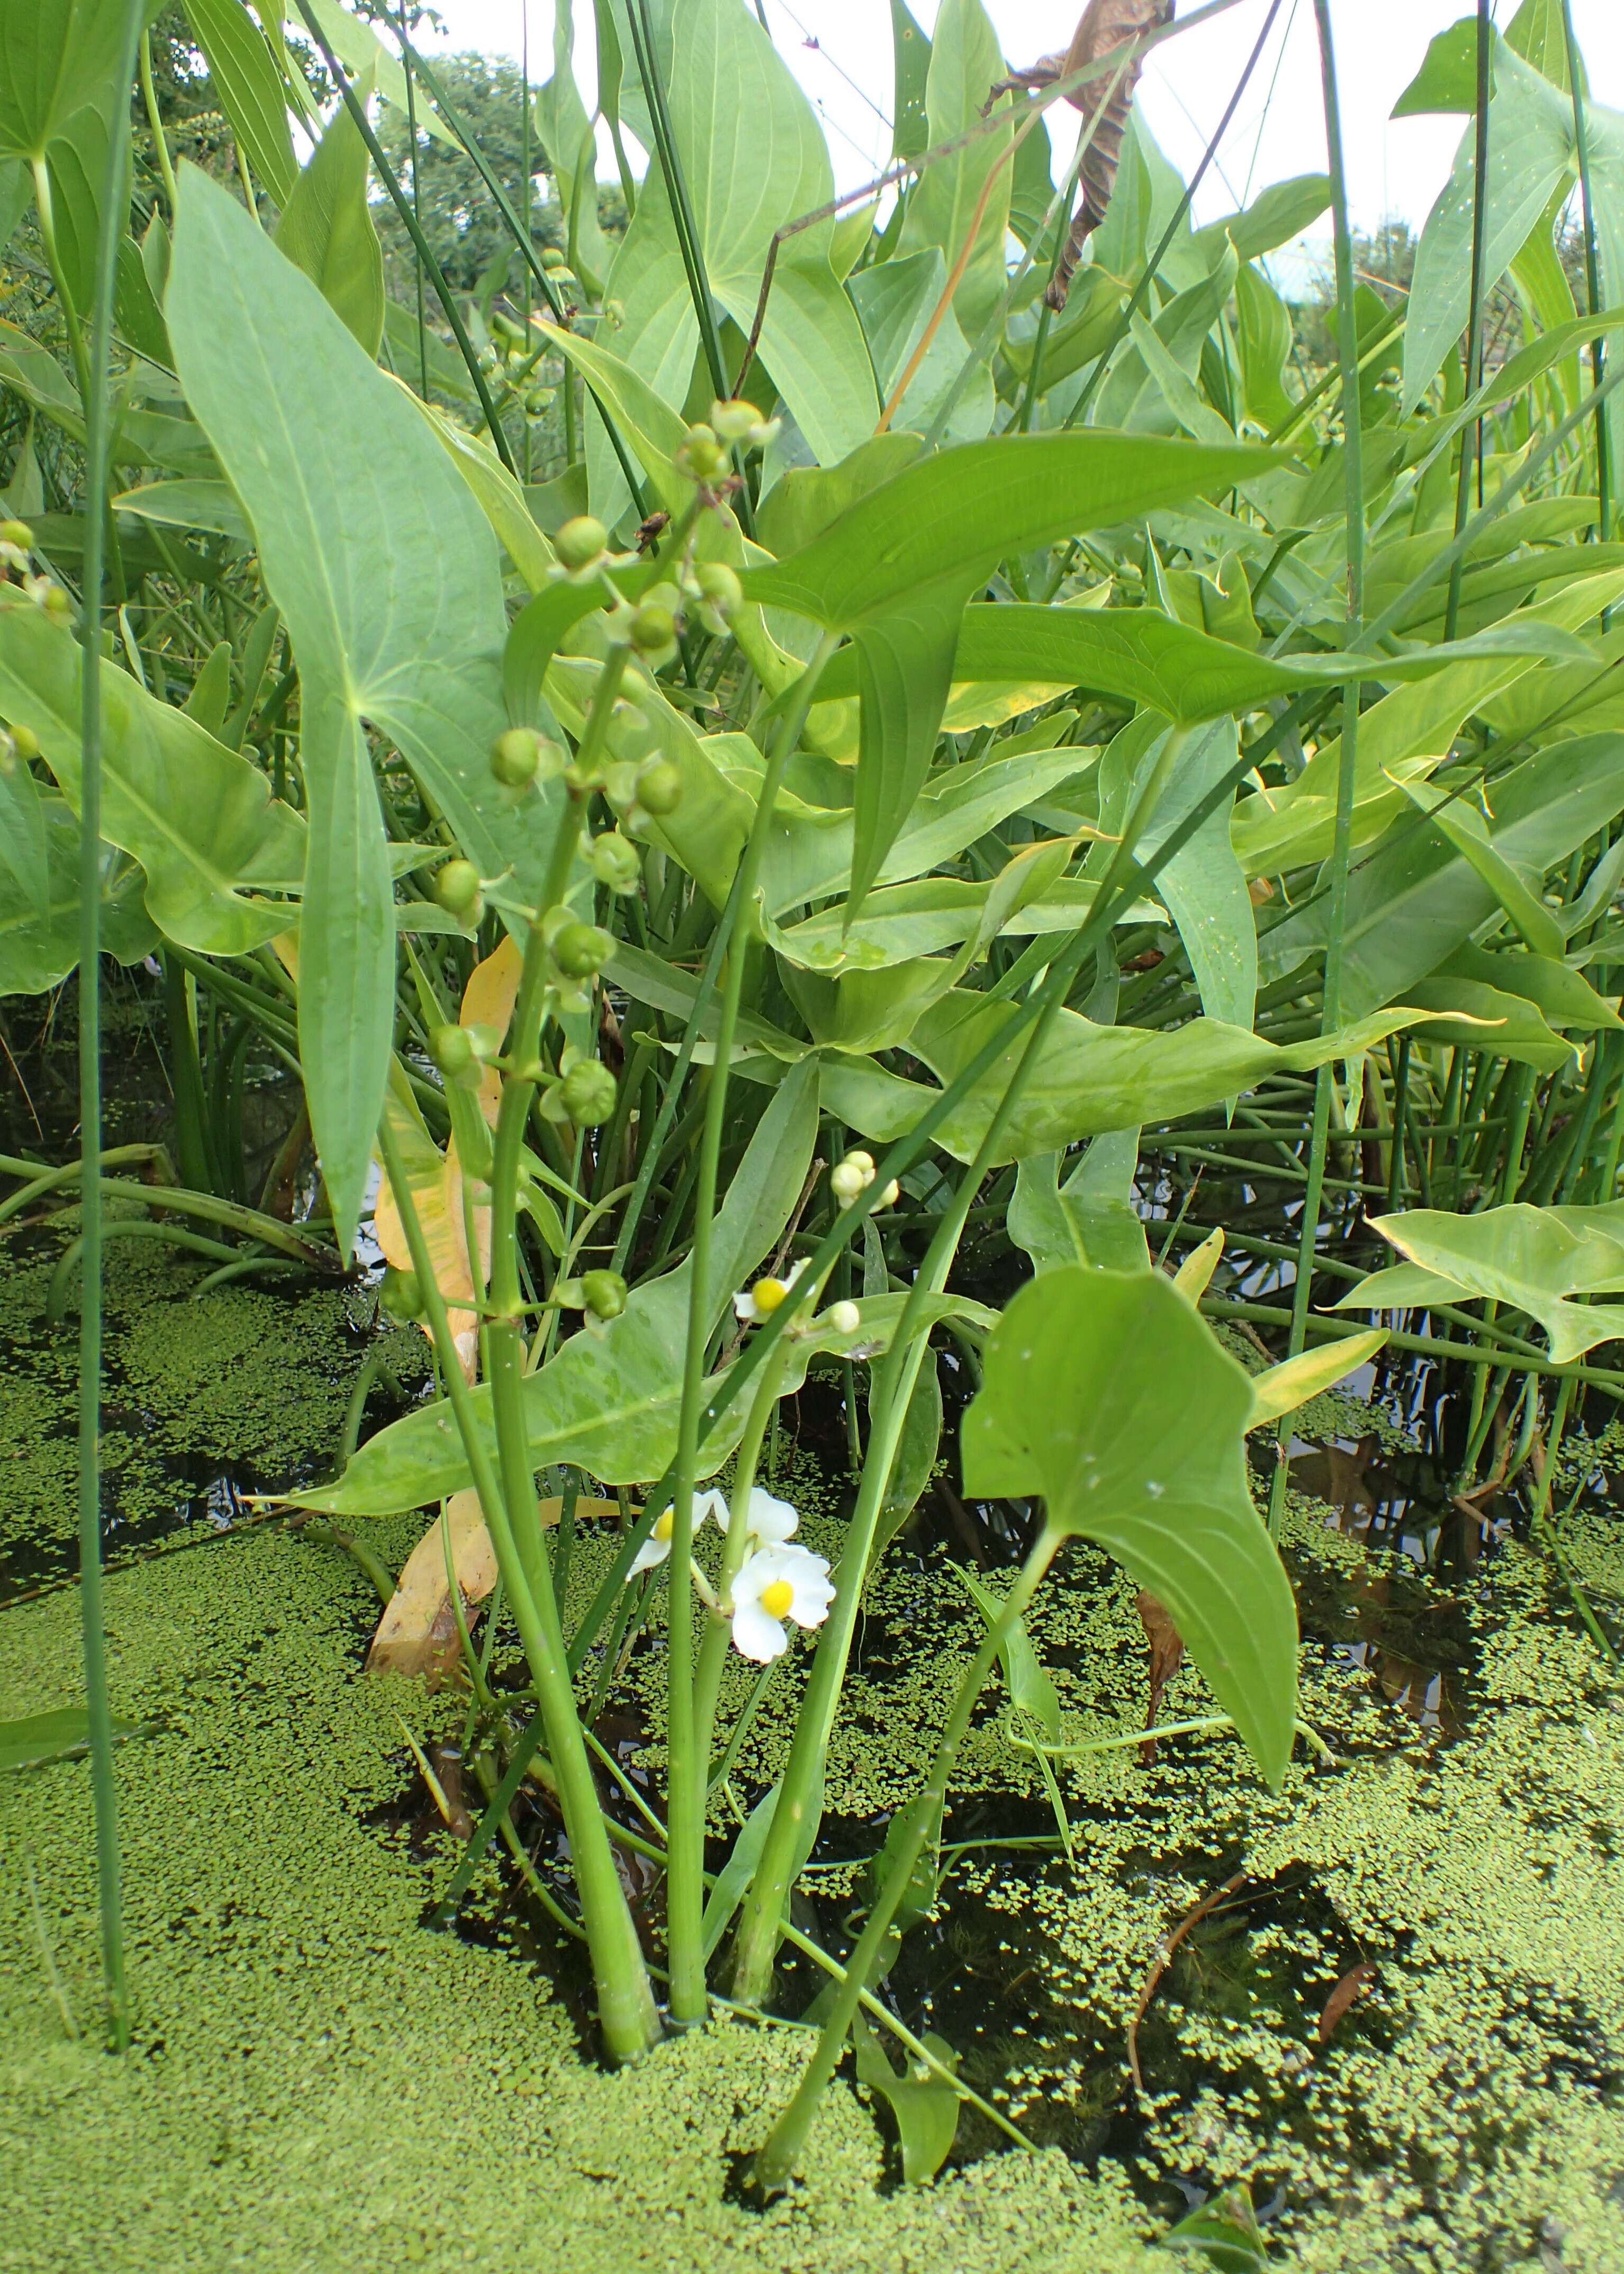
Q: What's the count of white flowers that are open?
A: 4